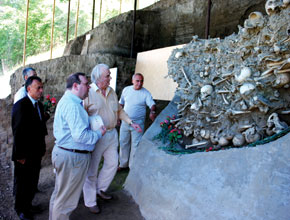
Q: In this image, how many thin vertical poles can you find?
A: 9